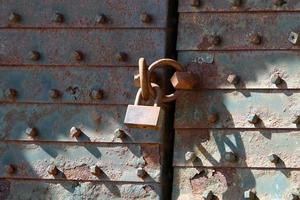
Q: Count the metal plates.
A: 12